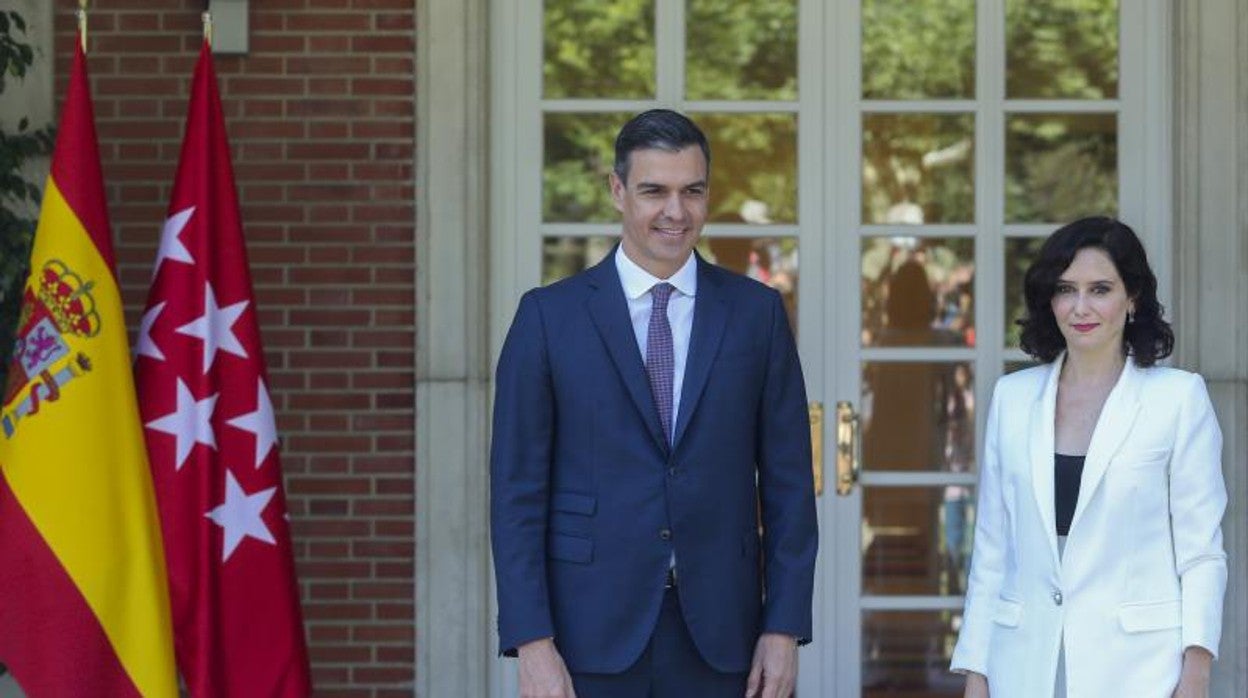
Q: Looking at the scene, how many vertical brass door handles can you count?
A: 2